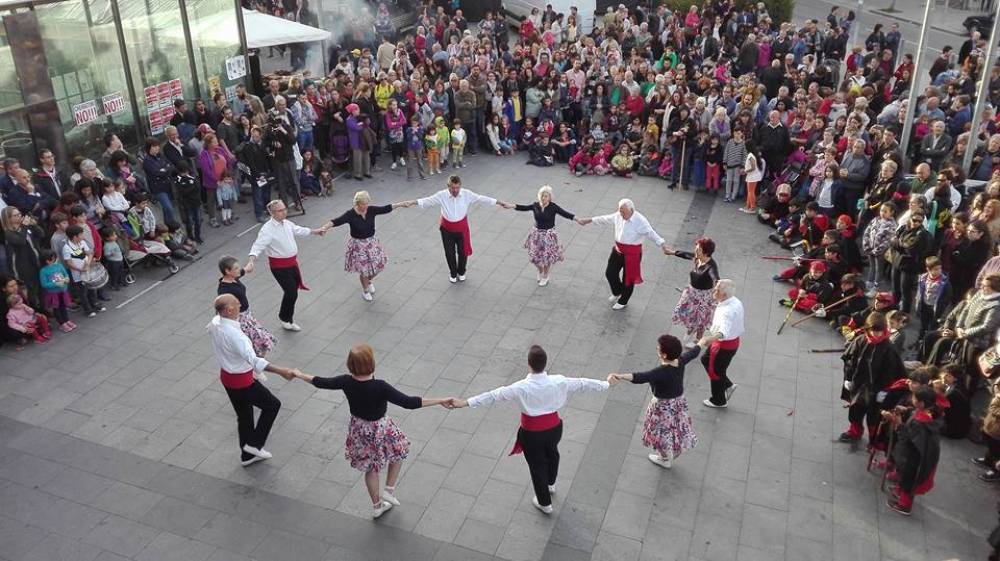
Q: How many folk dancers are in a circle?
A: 12